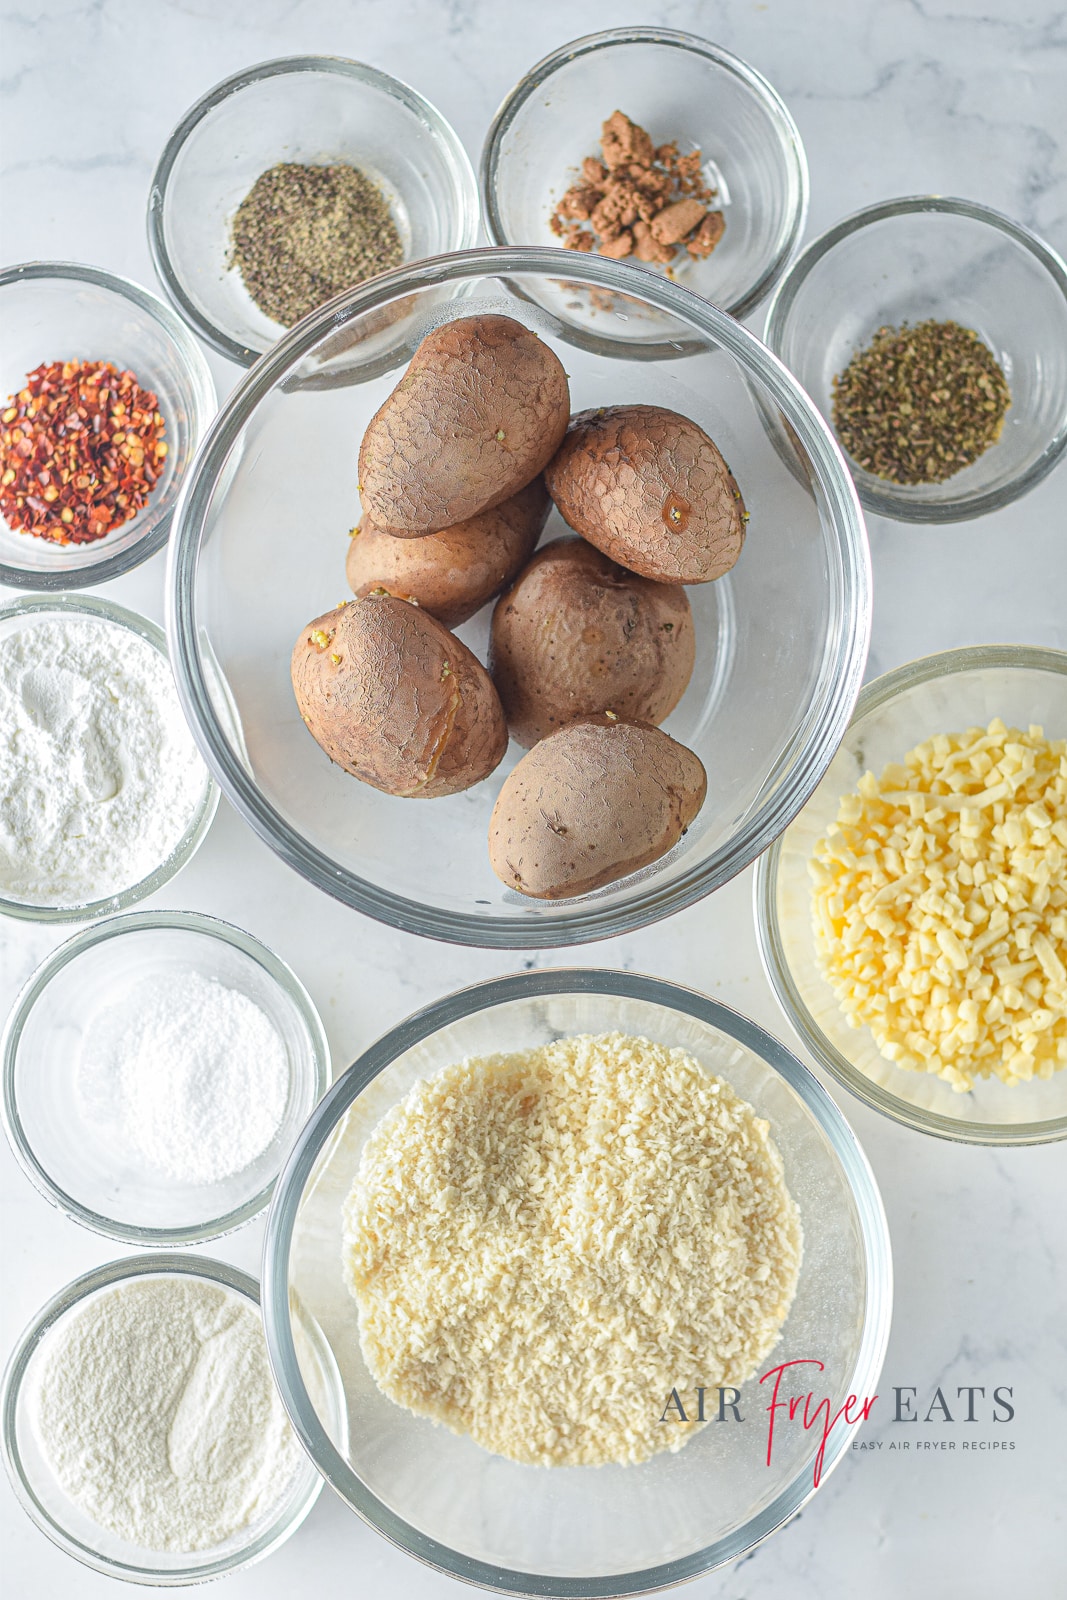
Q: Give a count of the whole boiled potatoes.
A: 6